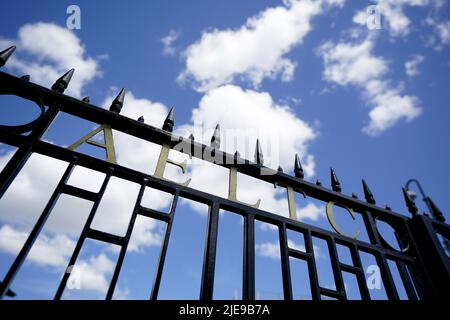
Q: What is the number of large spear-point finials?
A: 11